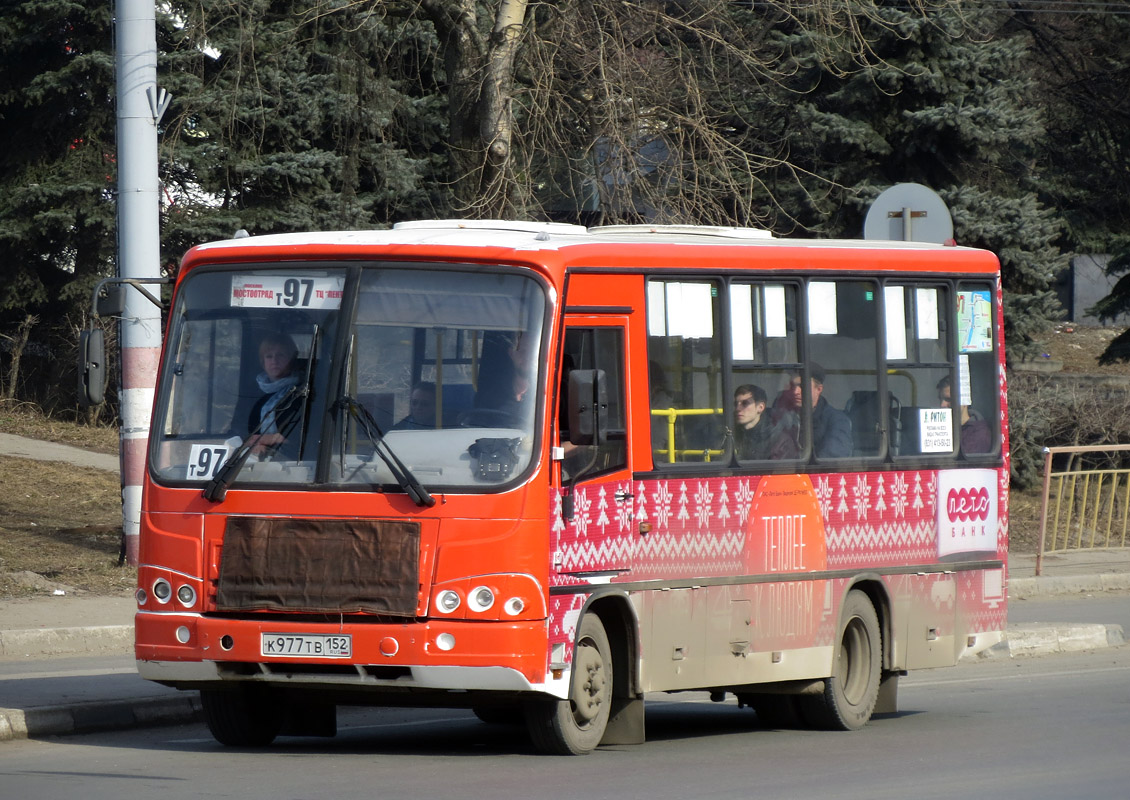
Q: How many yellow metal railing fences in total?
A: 1